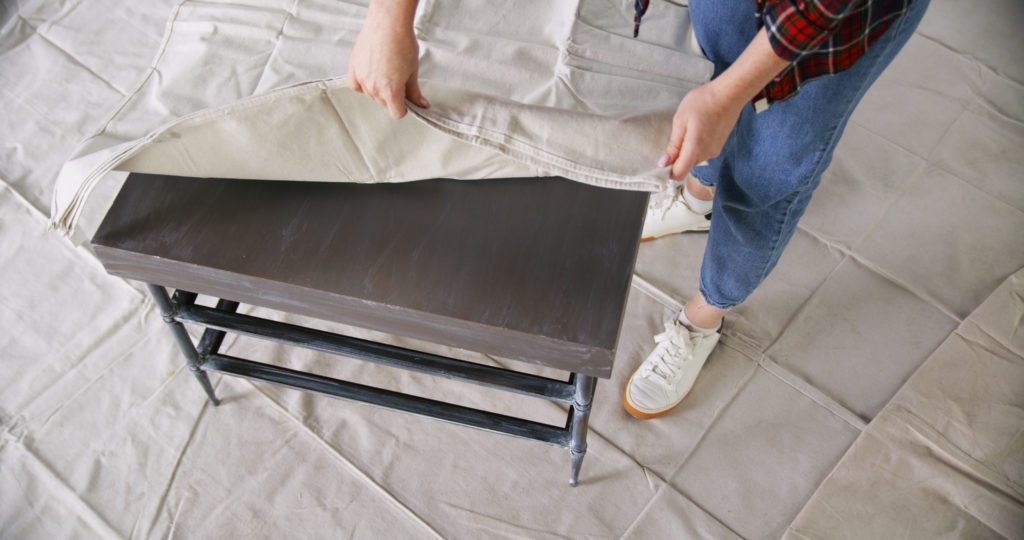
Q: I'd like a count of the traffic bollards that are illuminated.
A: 0